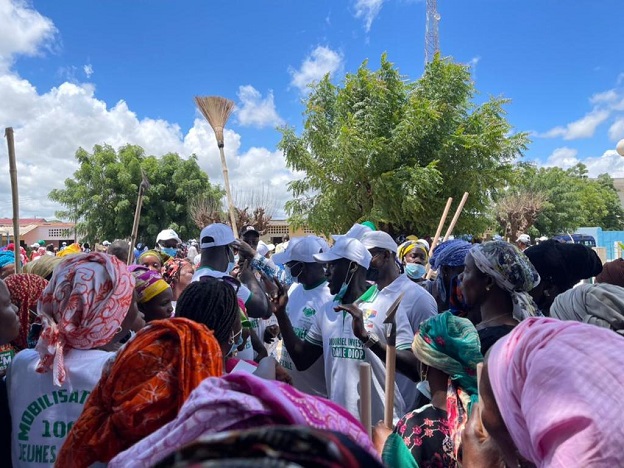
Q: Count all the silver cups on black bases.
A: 0